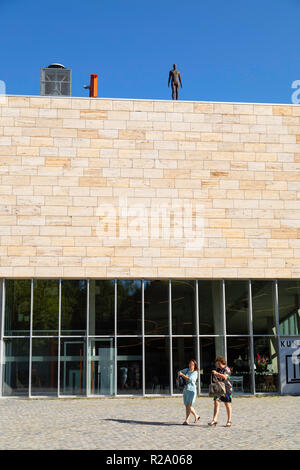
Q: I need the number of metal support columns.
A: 11